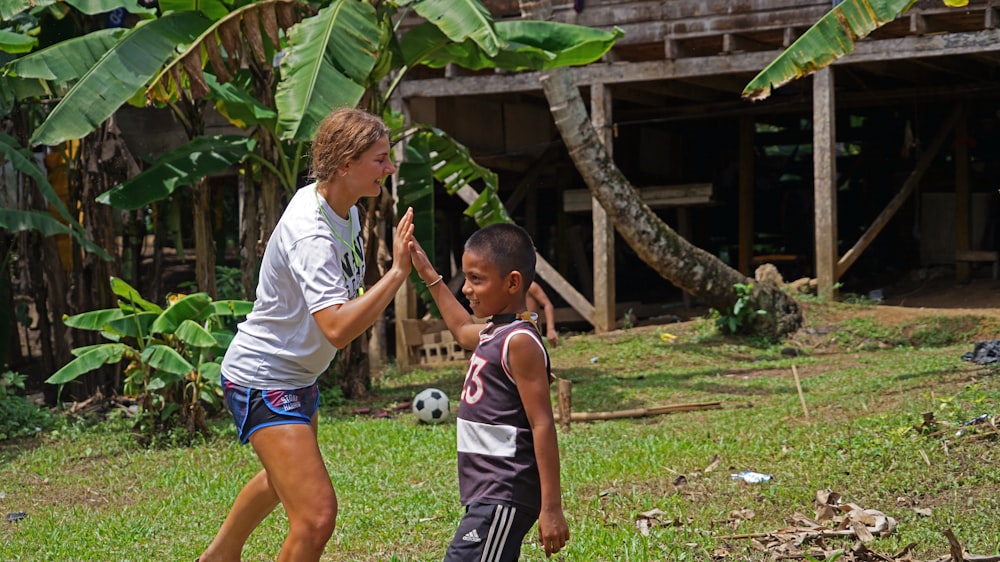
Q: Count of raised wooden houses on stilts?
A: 1